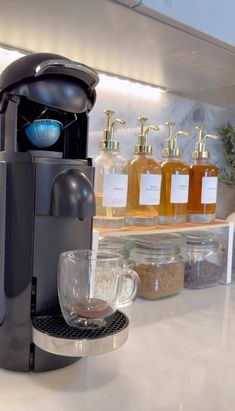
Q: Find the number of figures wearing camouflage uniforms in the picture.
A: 0